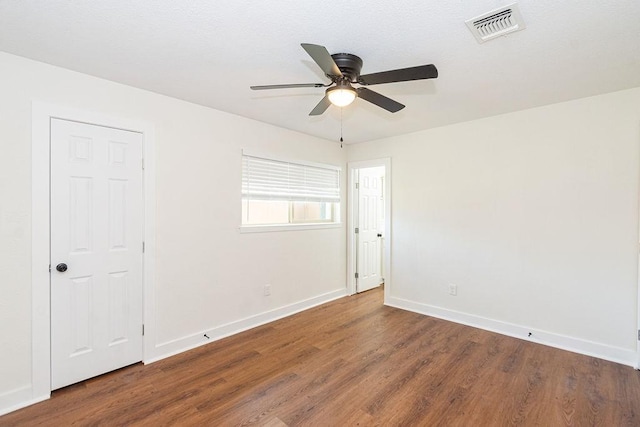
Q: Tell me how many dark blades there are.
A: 5